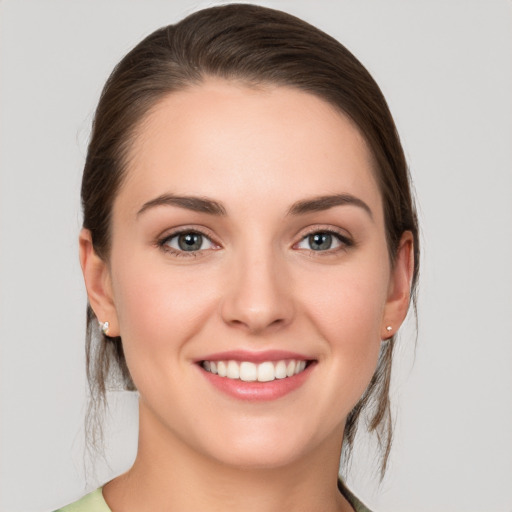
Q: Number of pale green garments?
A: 1